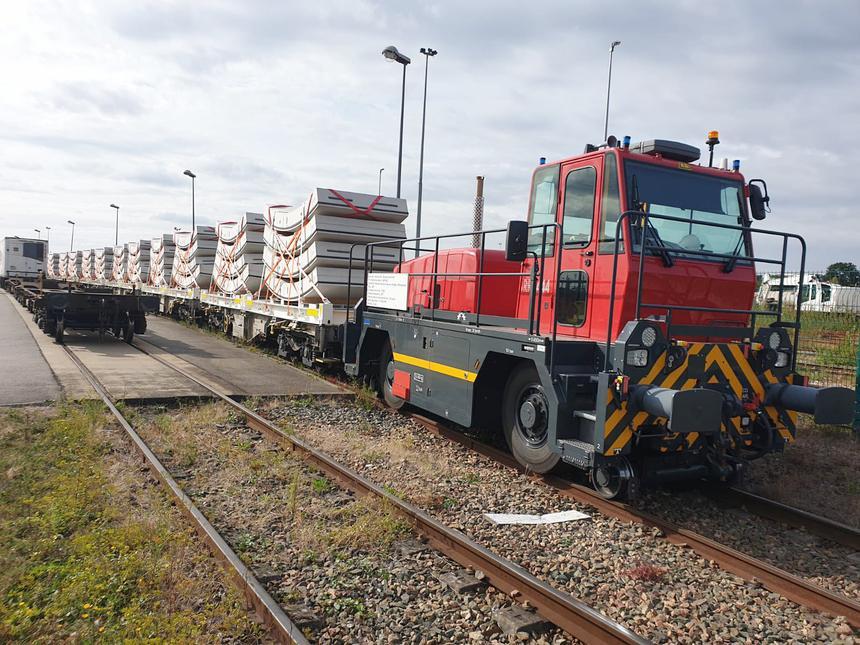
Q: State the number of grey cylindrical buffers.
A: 2